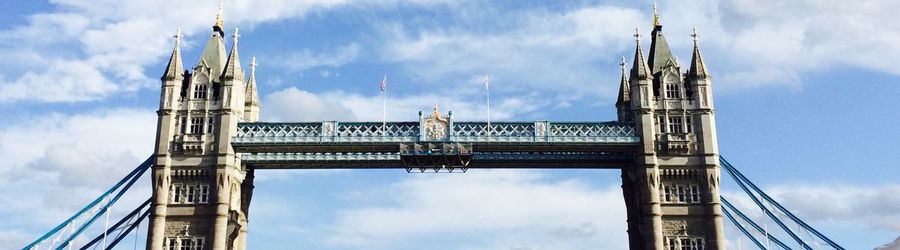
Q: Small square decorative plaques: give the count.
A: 2